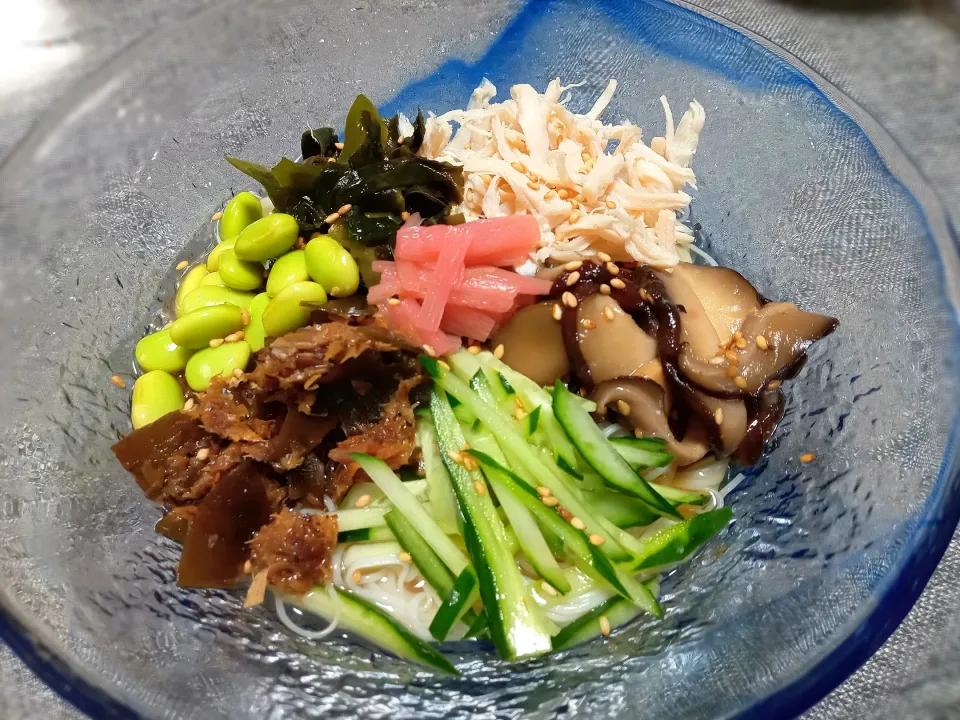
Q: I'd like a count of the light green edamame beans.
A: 15